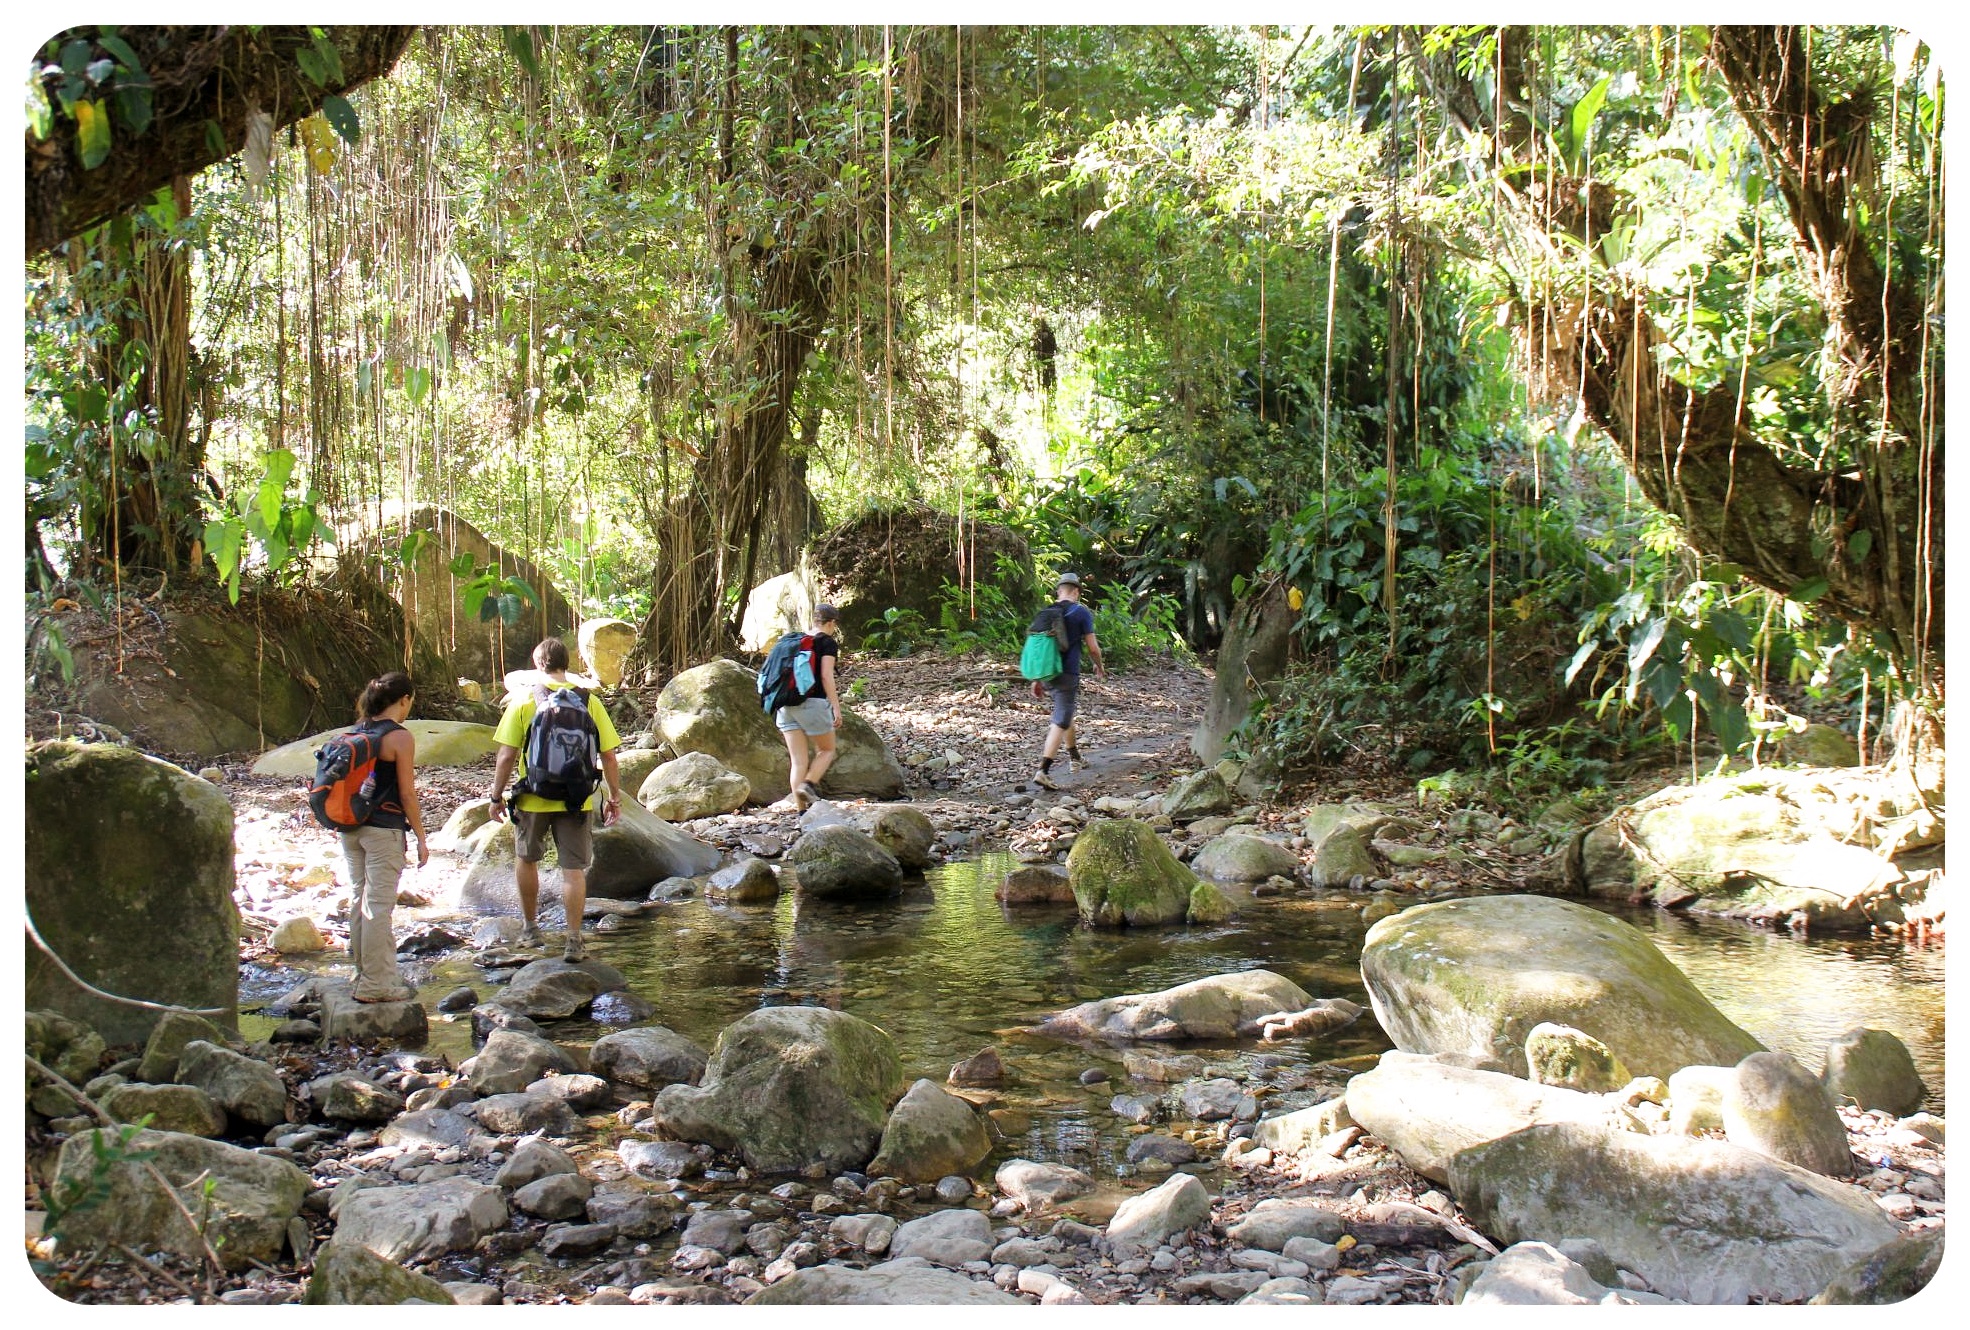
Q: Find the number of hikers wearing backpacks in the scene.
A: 4